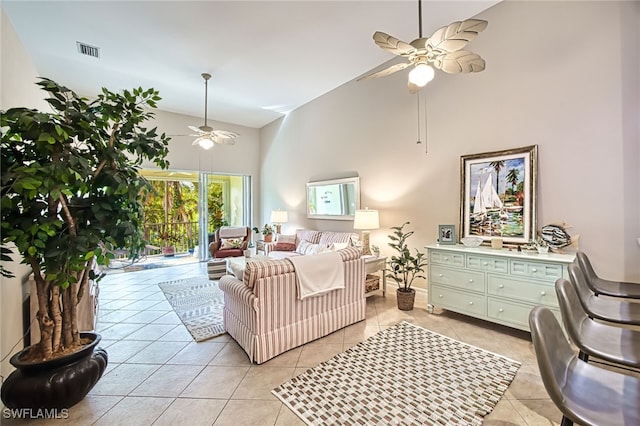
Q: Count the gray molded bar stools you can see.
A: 4